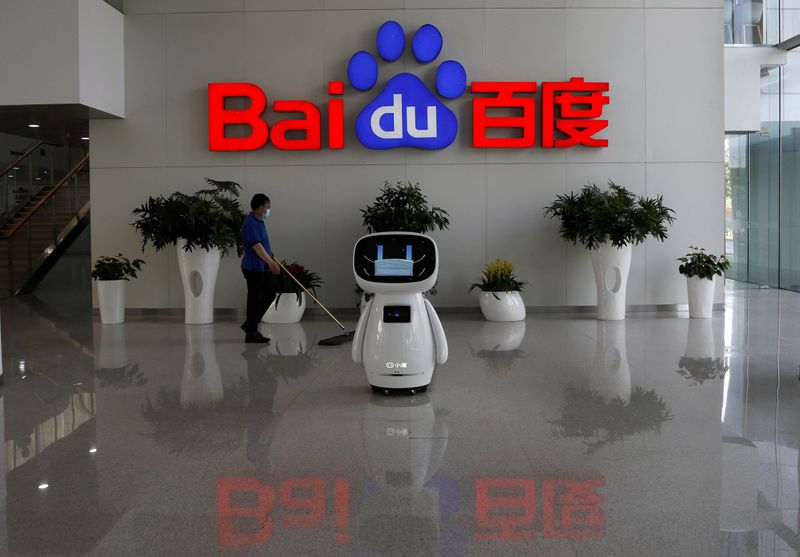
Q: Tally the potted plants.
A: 7